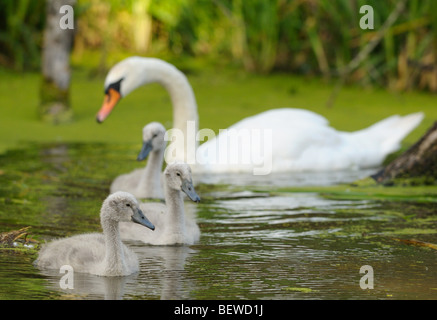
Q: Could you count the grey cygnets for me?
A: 3